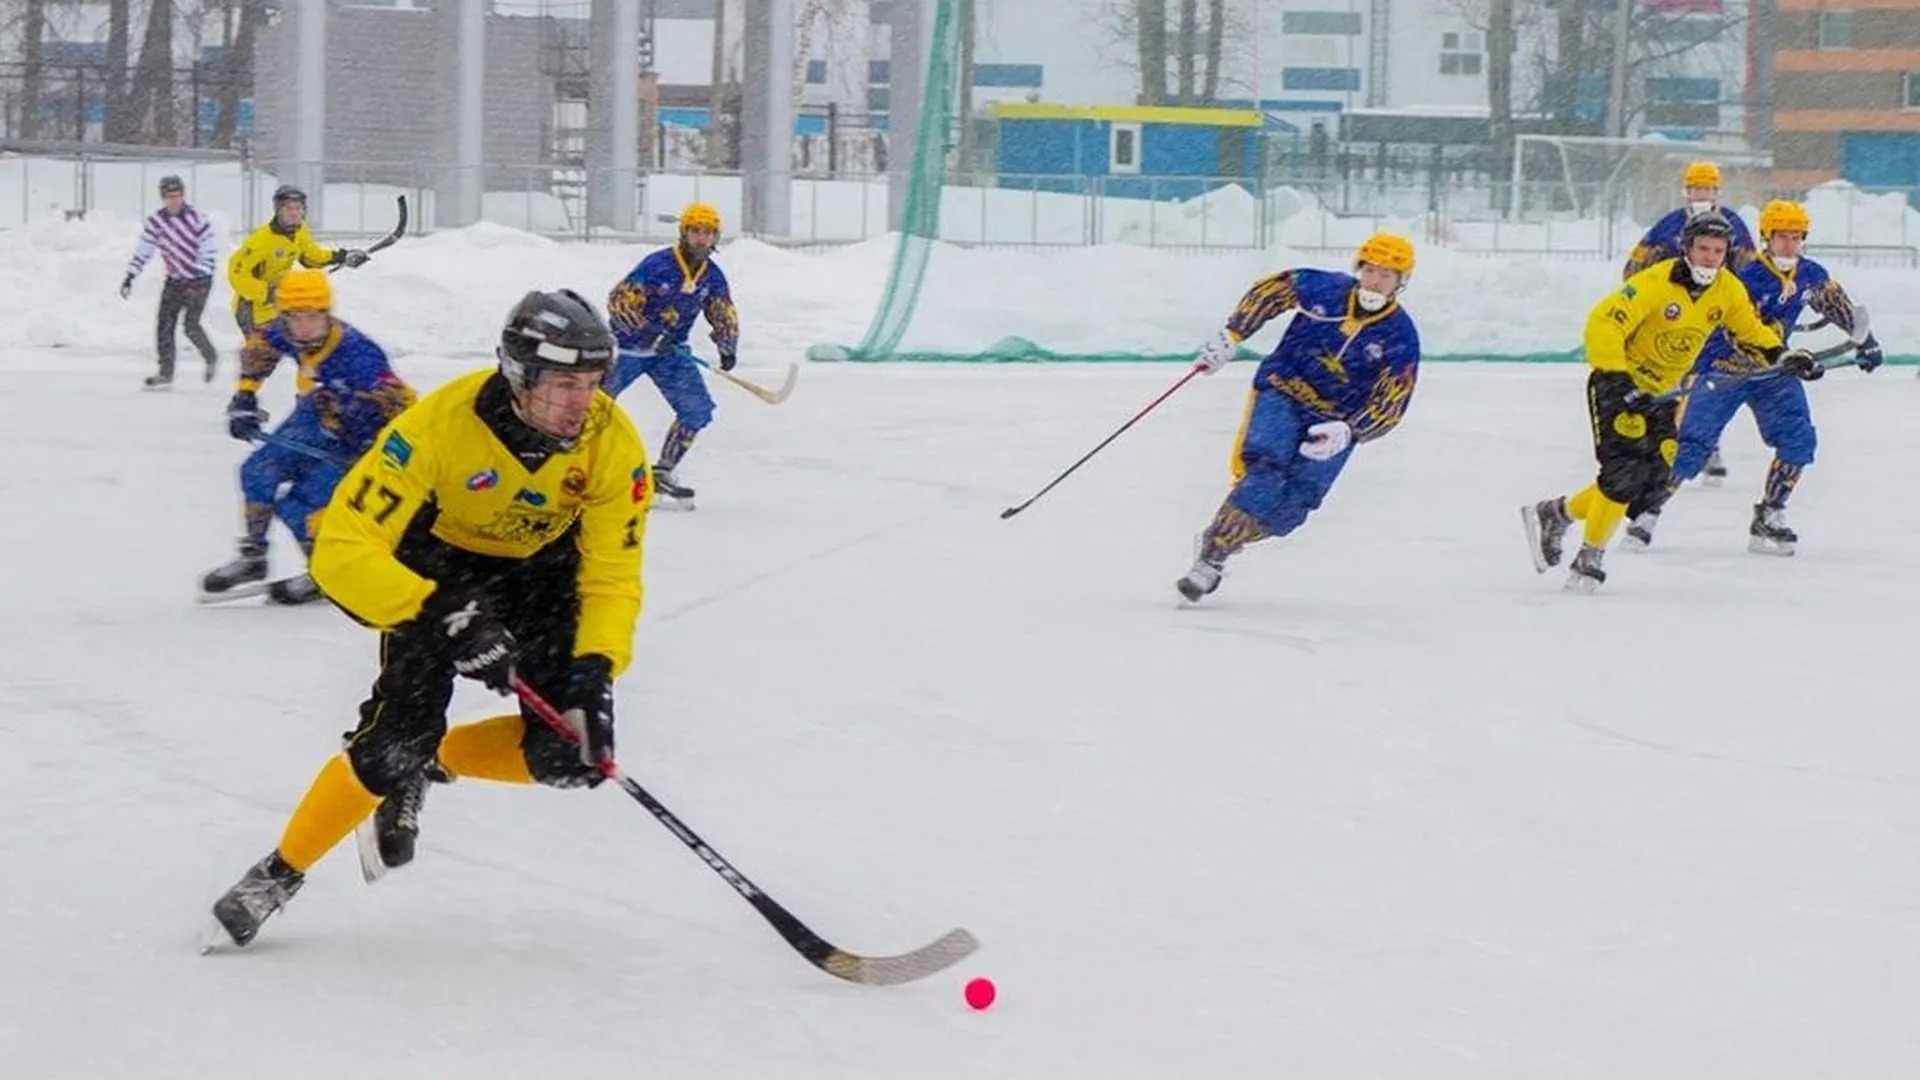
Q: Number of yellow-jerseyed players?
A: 3